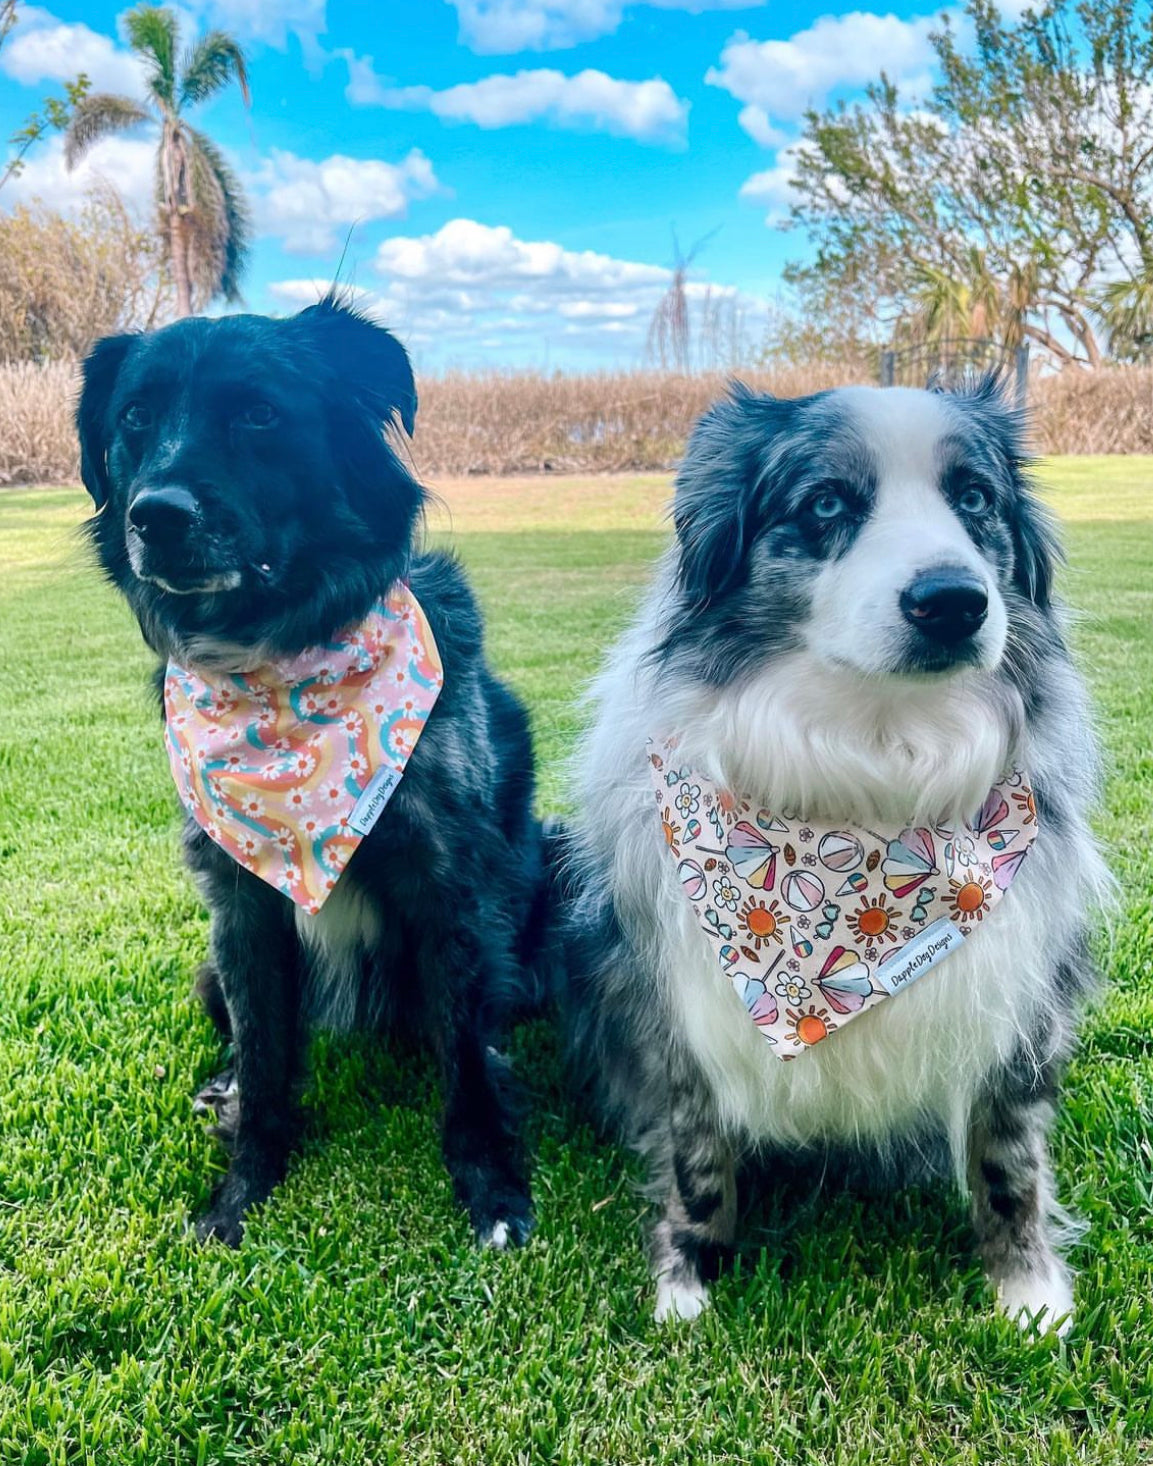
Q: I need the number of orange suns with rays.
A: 7